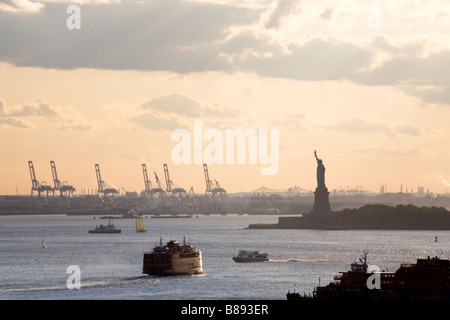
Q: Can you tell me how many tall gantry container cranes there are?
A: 6